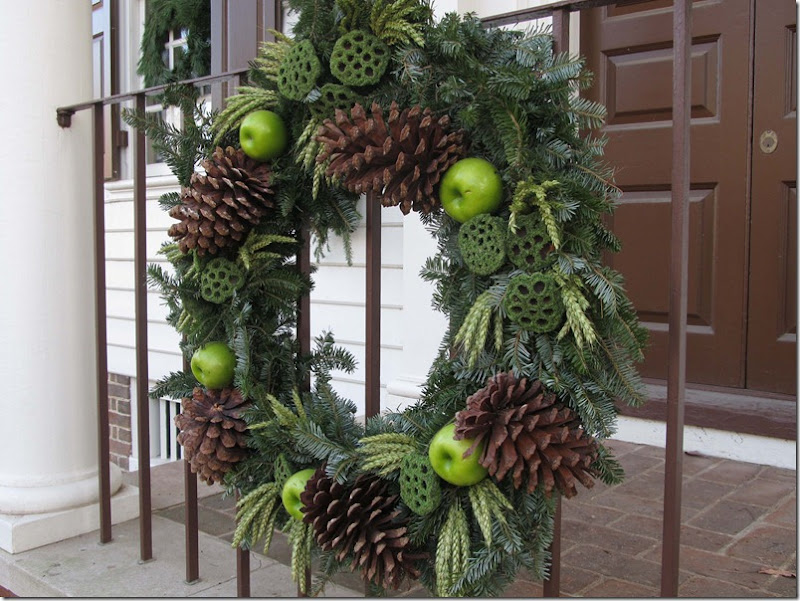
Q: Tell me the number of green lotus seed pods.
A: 9